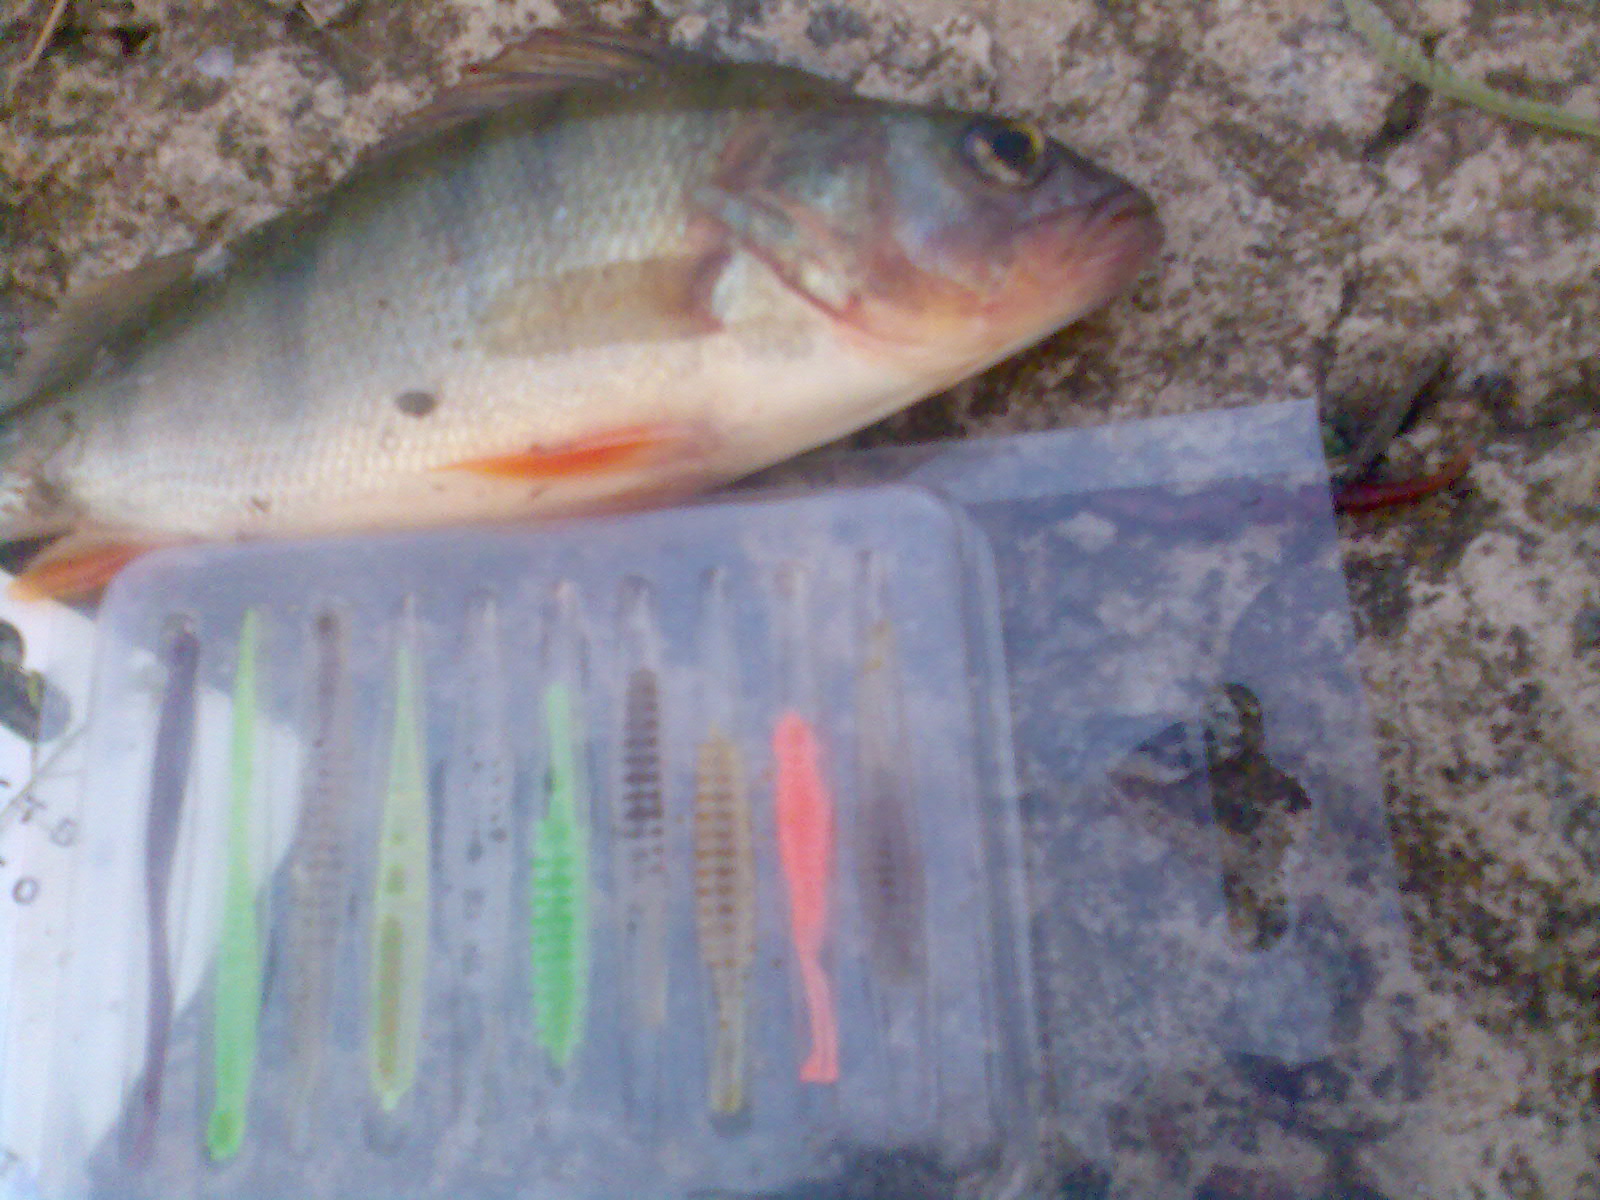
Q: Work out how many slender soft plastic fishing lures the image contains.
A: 10